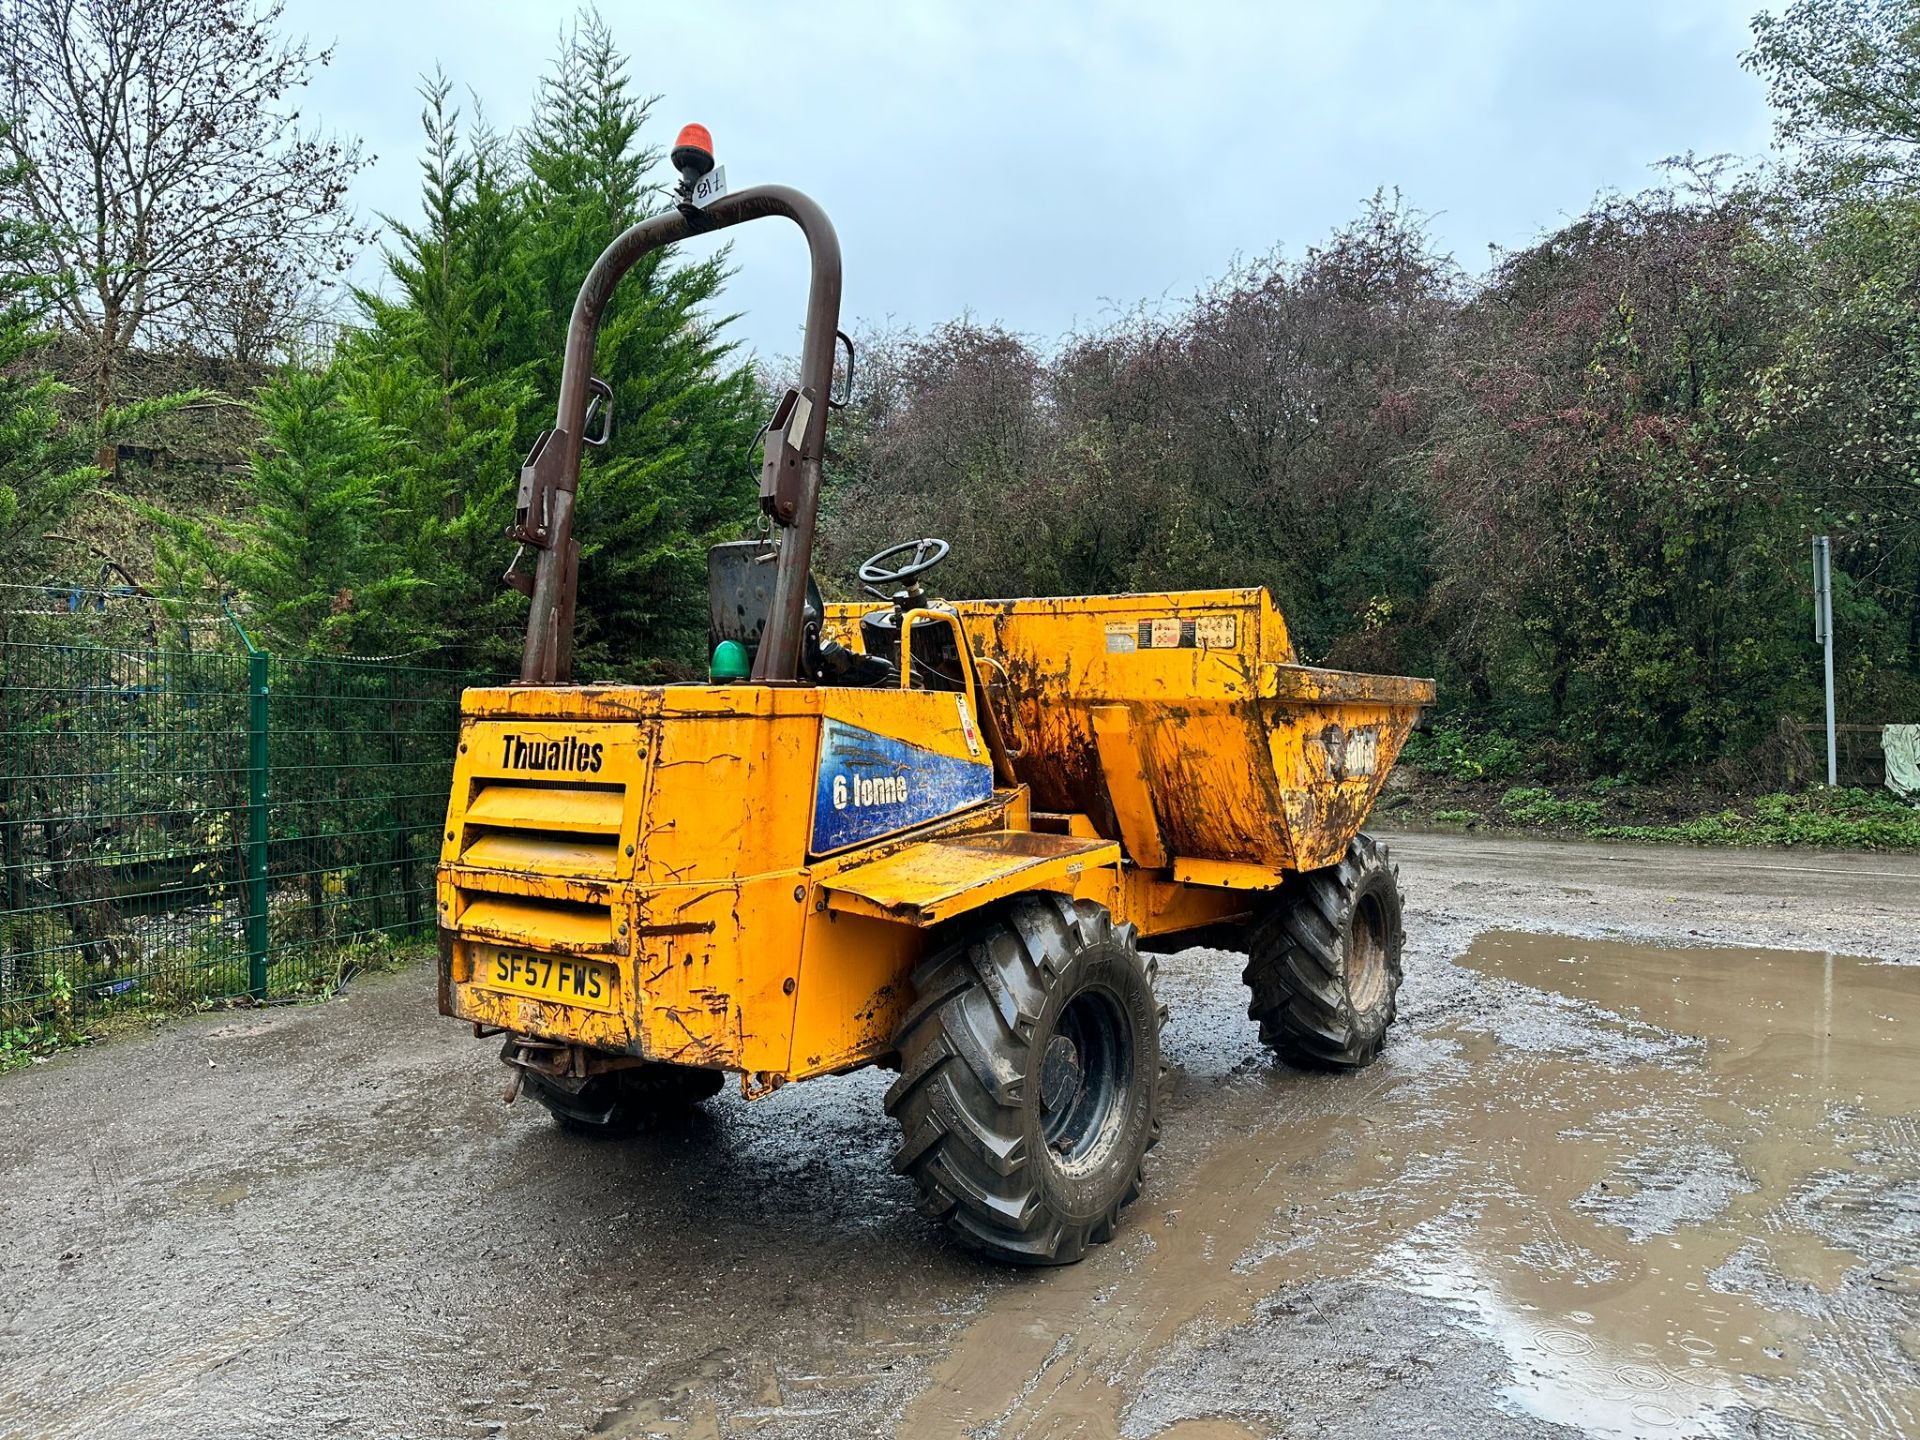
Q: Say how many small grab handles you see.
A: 2